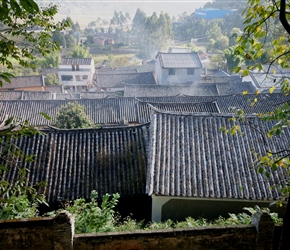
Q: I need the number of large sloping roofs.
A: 2